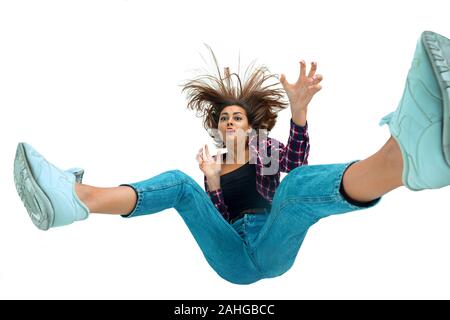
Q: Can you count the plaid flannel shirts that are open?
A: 1